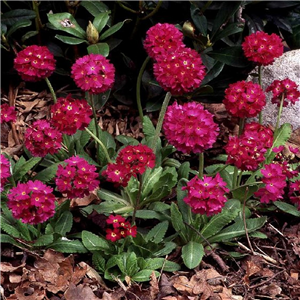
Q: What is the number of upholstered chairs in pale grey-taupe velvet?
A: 0